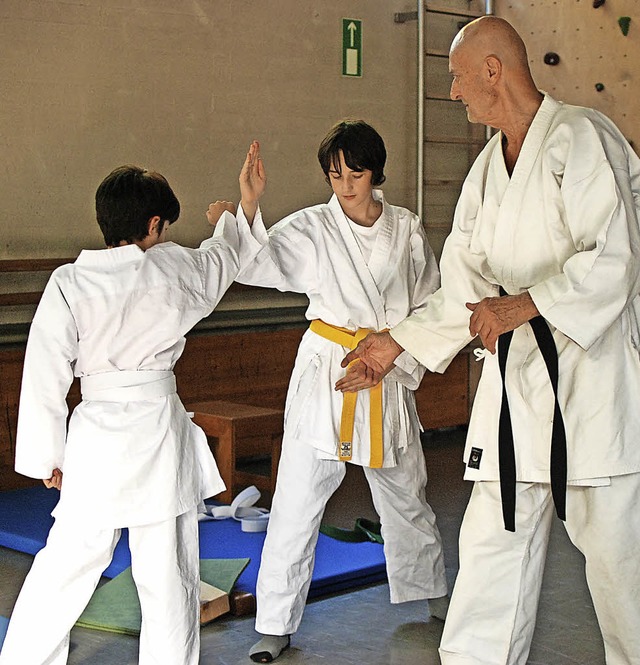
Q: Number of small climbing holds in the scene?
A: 4